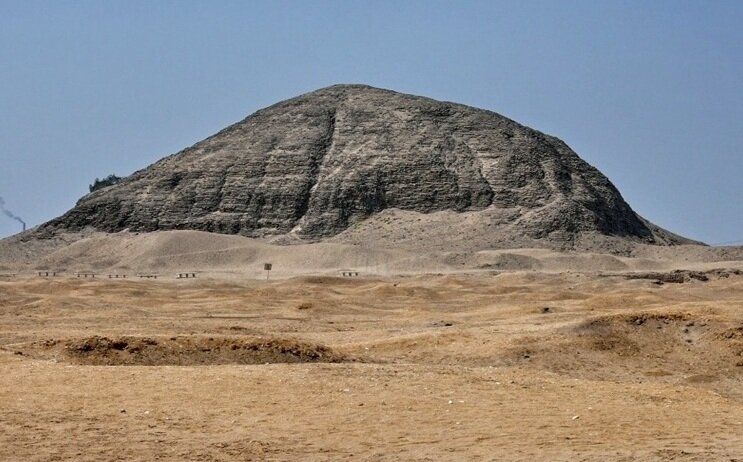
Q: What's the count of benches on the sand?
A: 6